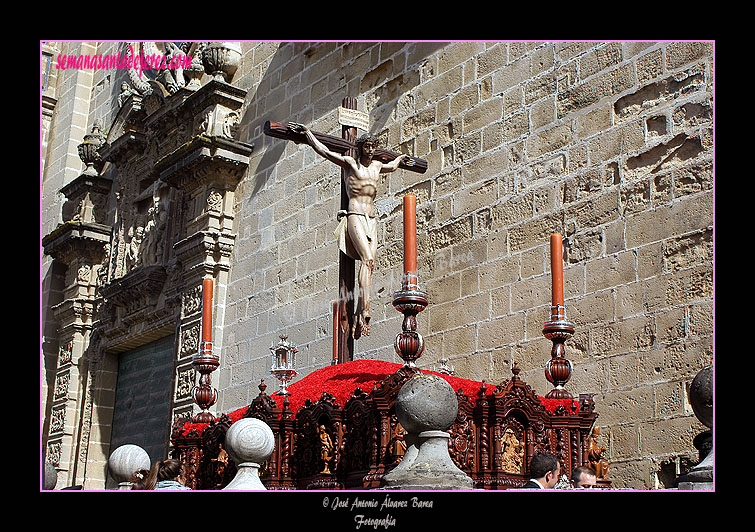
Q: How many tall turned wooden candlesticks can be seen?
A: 3